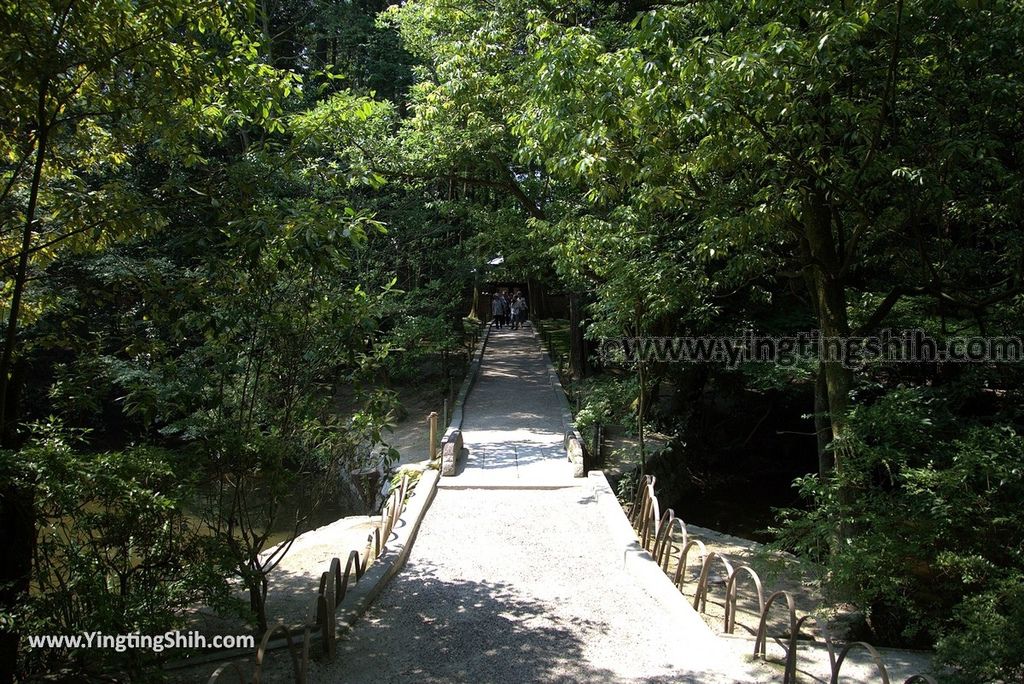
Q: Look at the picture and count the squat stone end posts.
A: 2